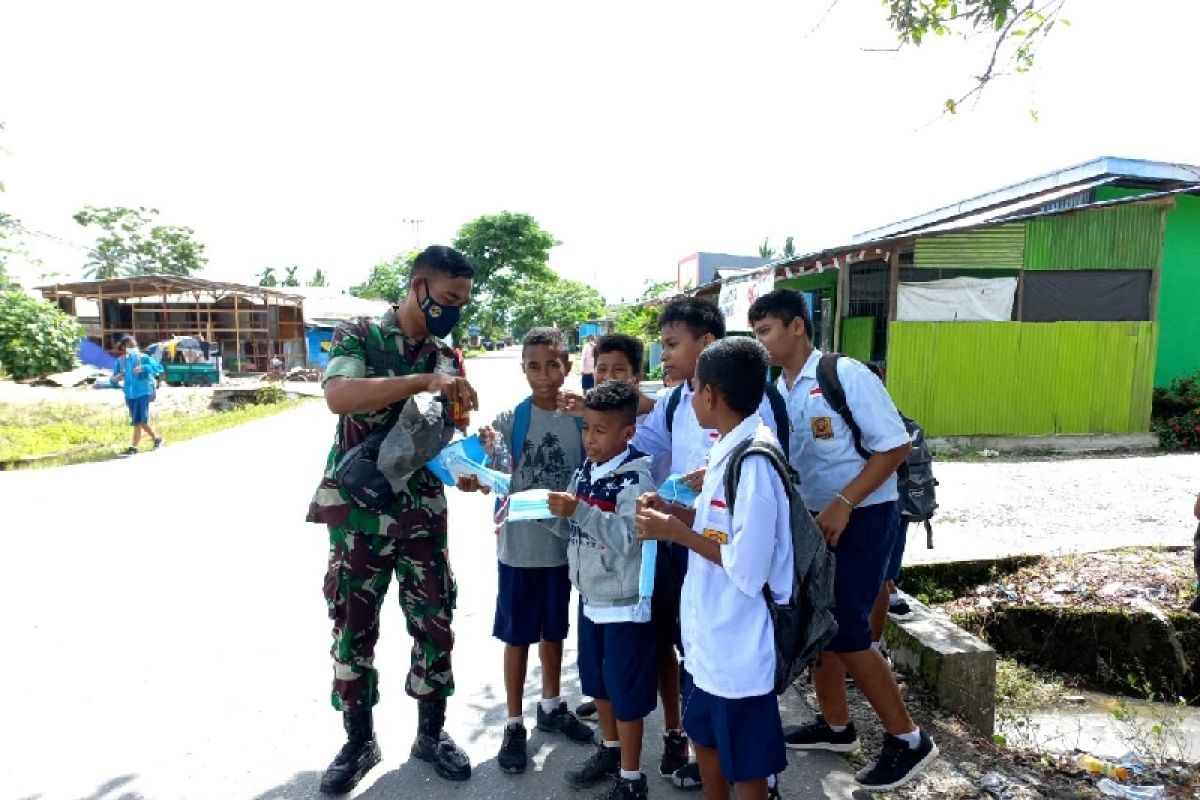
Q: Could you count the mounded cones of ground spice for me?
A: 0